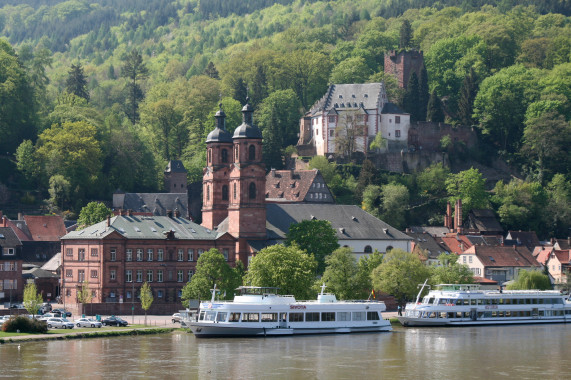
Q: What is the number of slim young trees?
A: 3